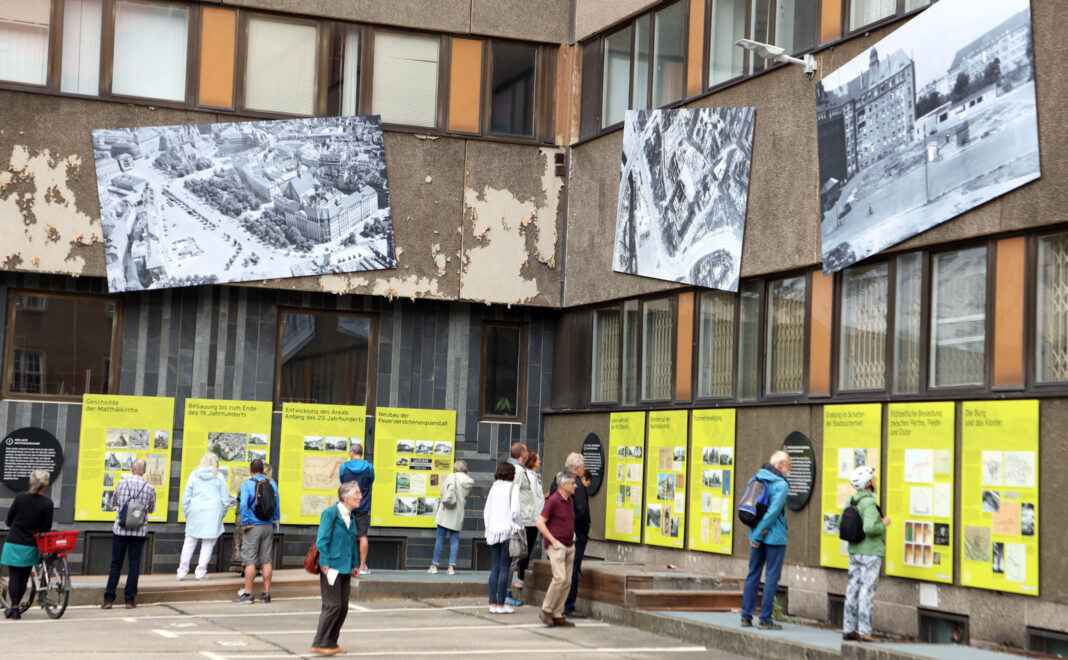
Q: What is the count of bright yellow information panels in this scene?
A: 10